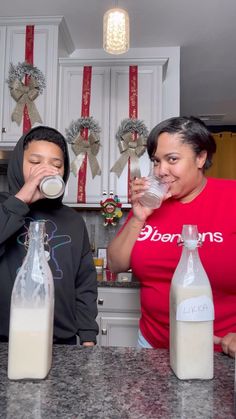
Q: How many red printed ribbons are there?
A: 3